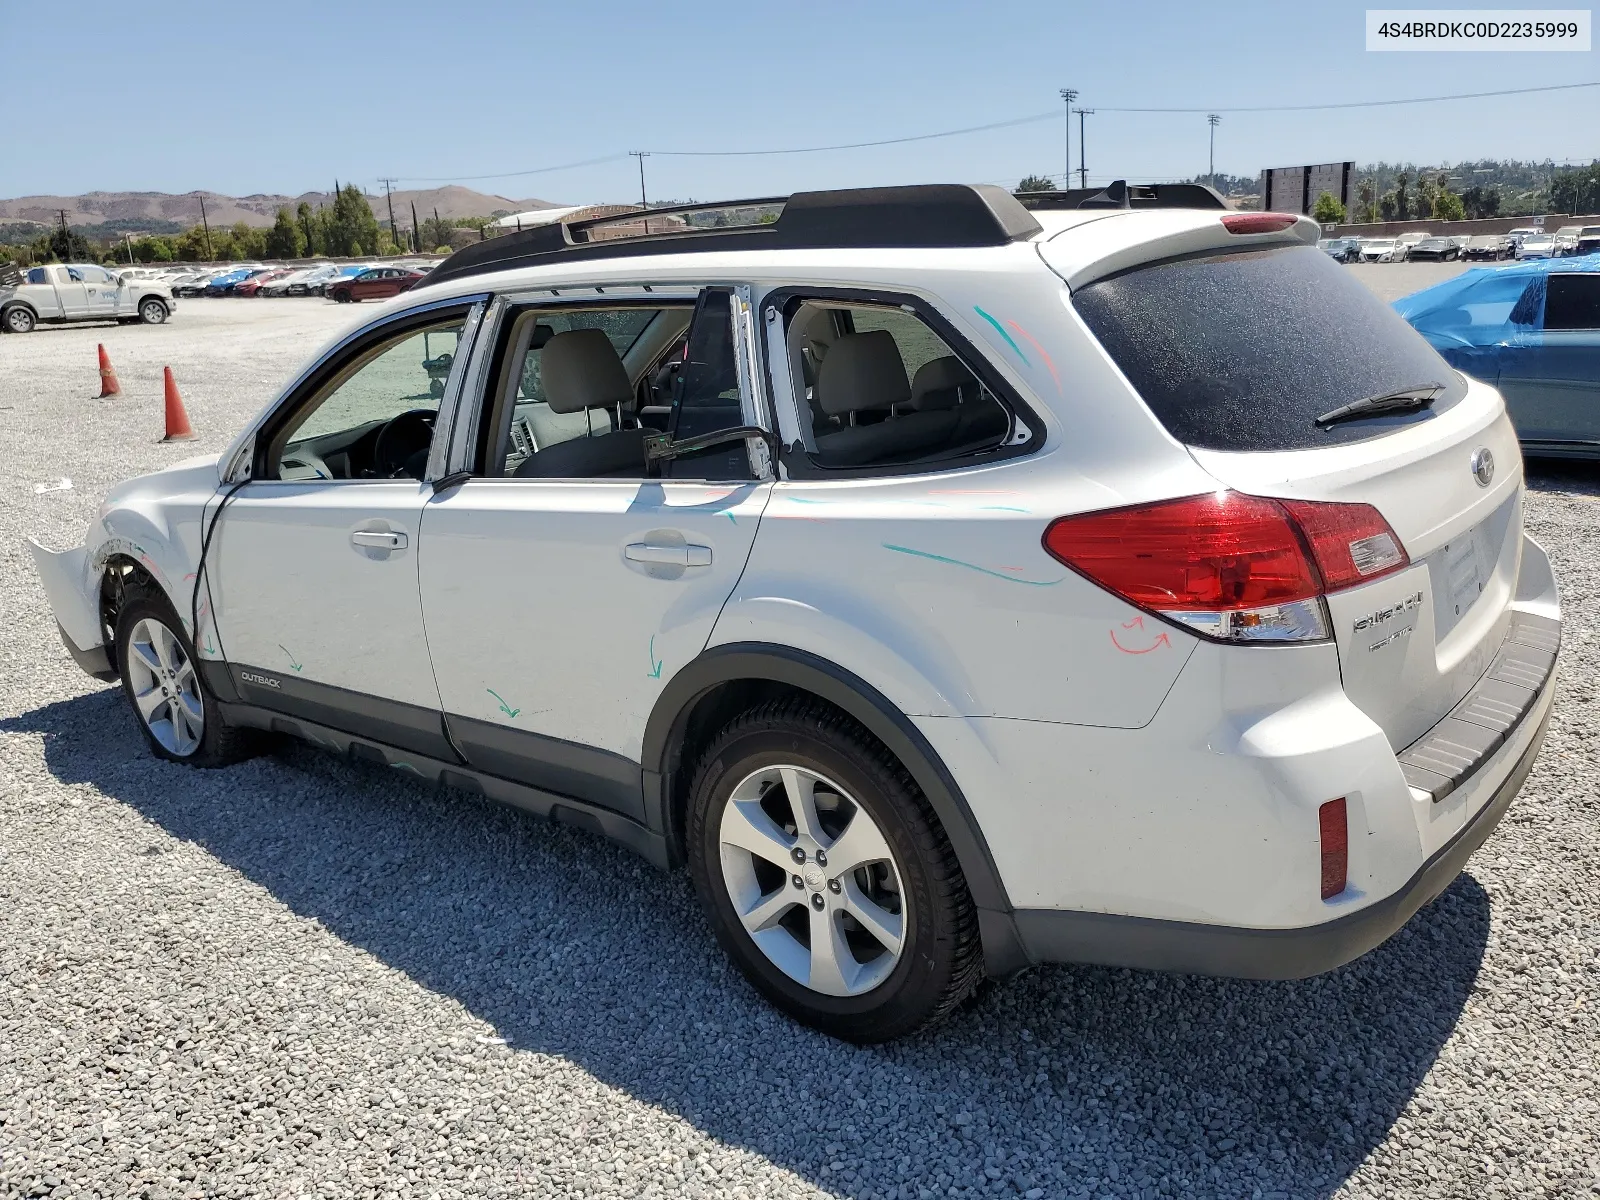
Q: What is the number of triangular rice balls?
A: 0